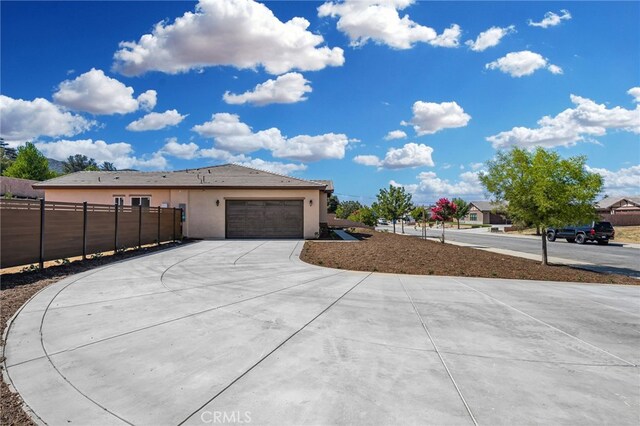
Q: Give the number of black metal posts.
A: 7